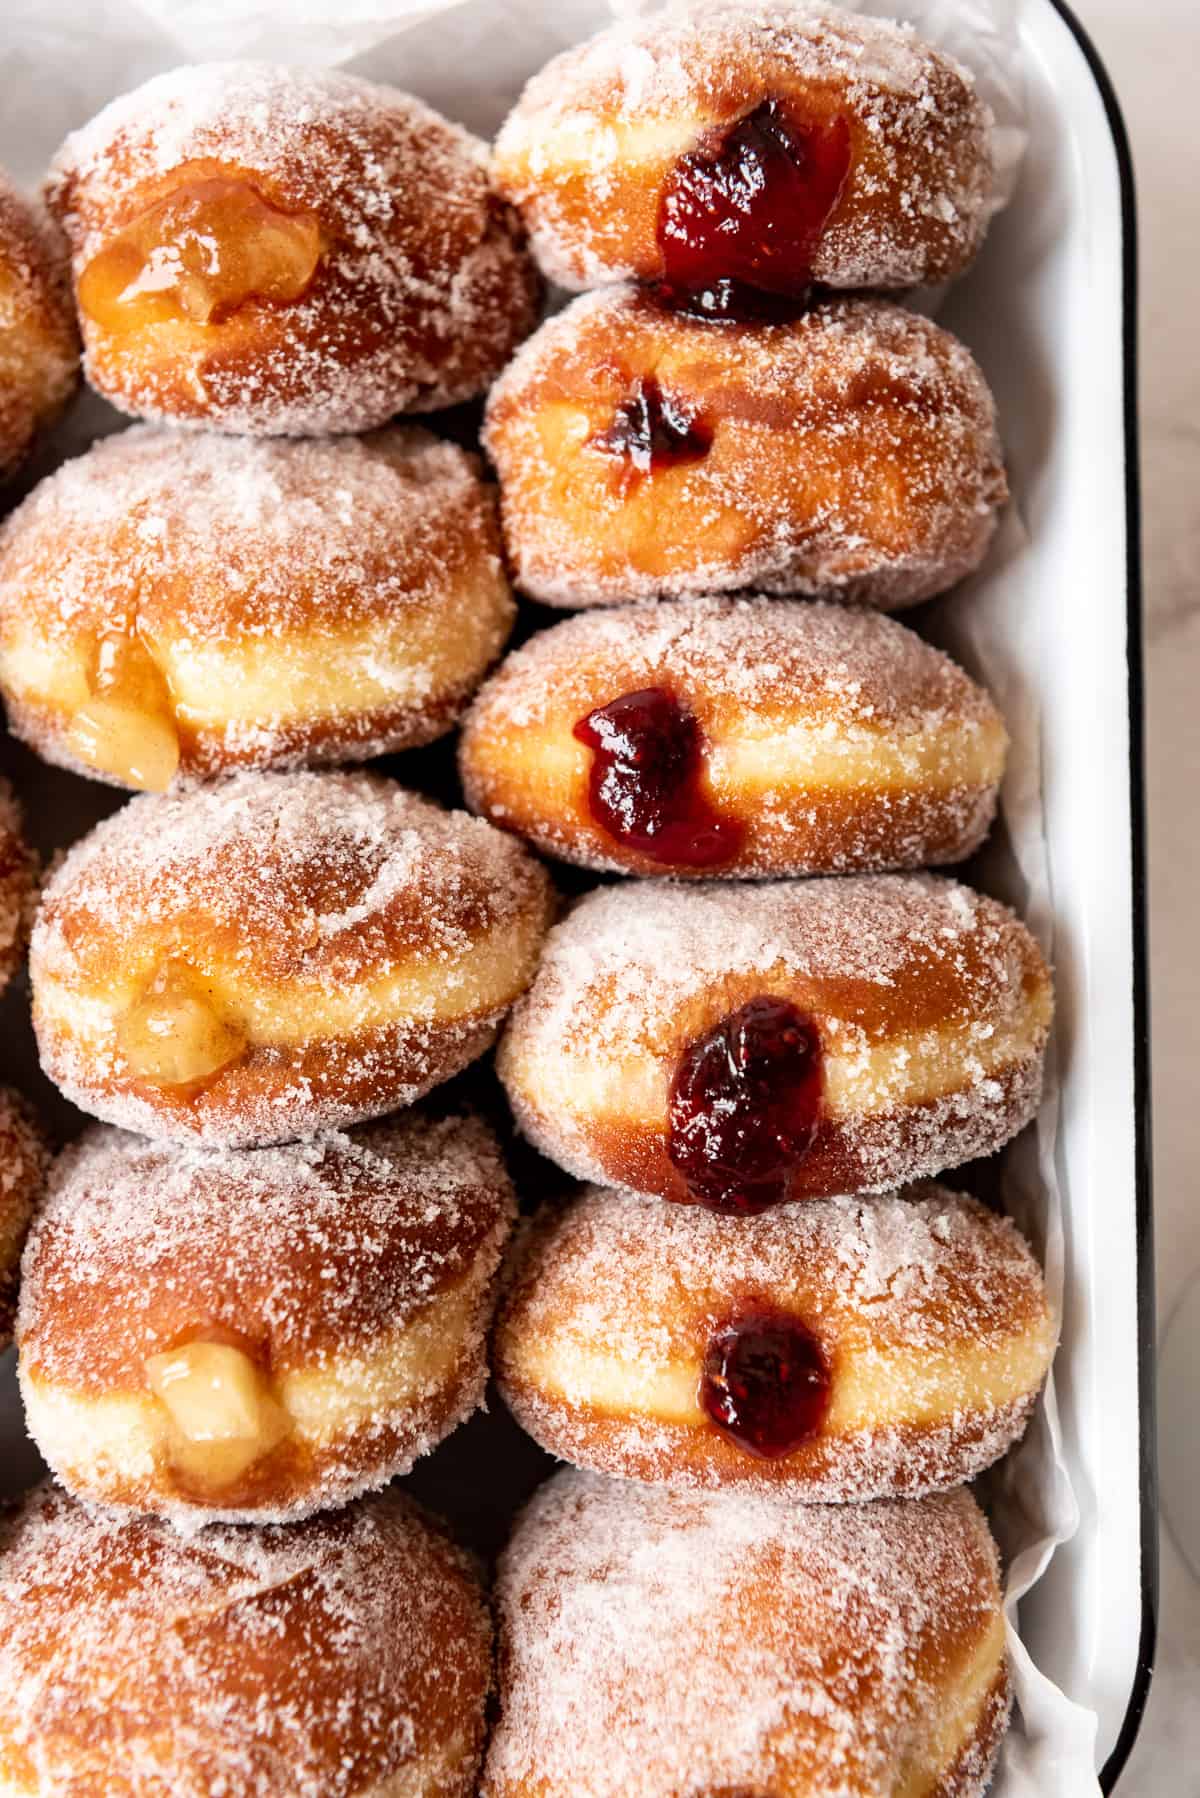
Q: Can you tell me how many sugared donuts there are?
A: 14